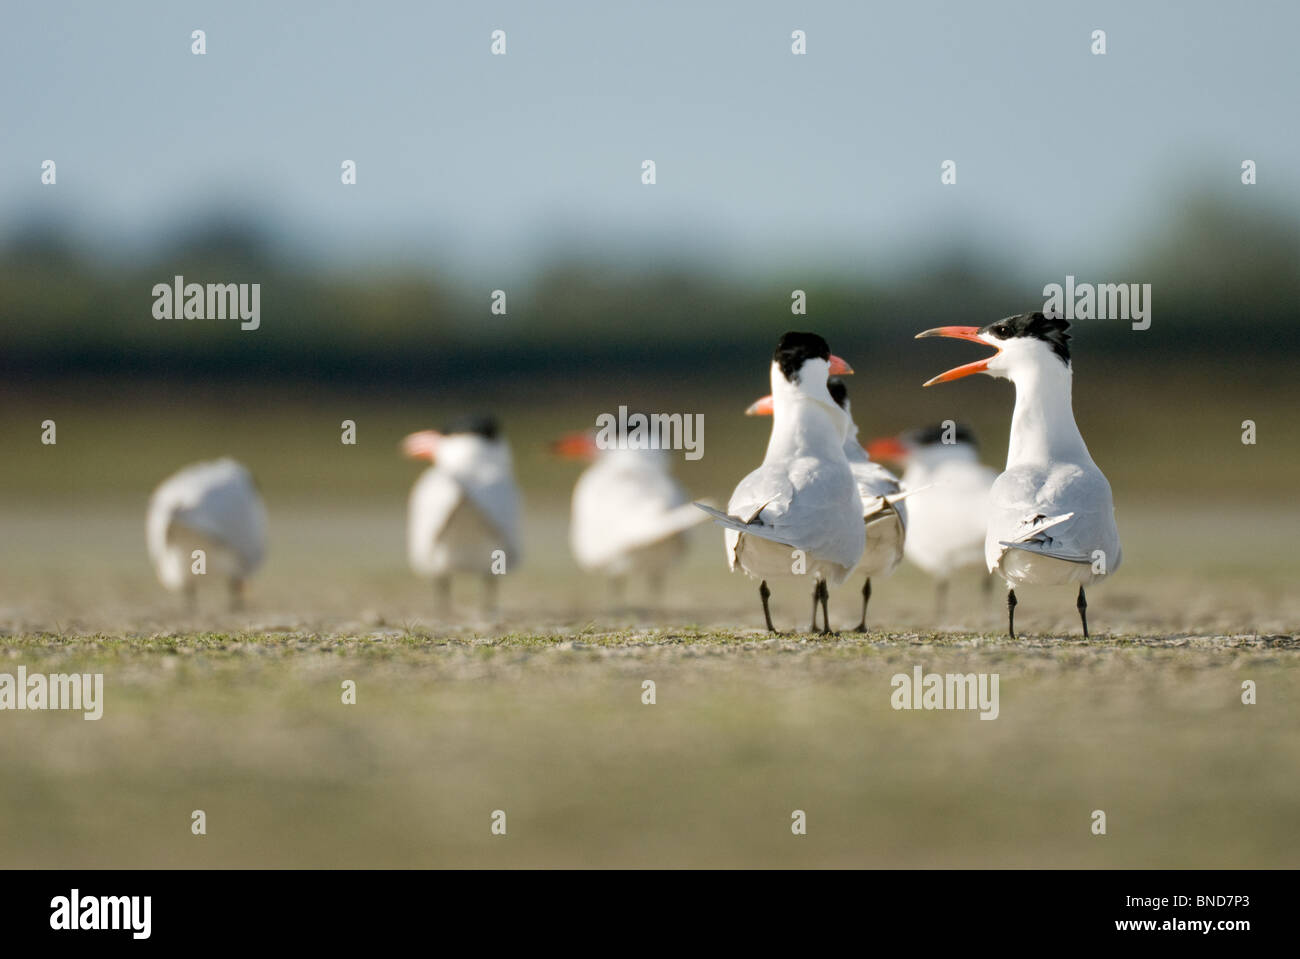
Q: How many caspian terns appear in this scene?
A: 7